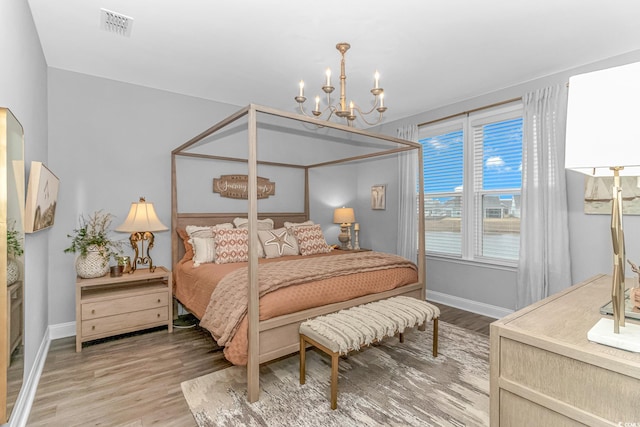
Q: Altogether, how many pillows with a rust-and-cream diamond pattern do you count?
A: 2